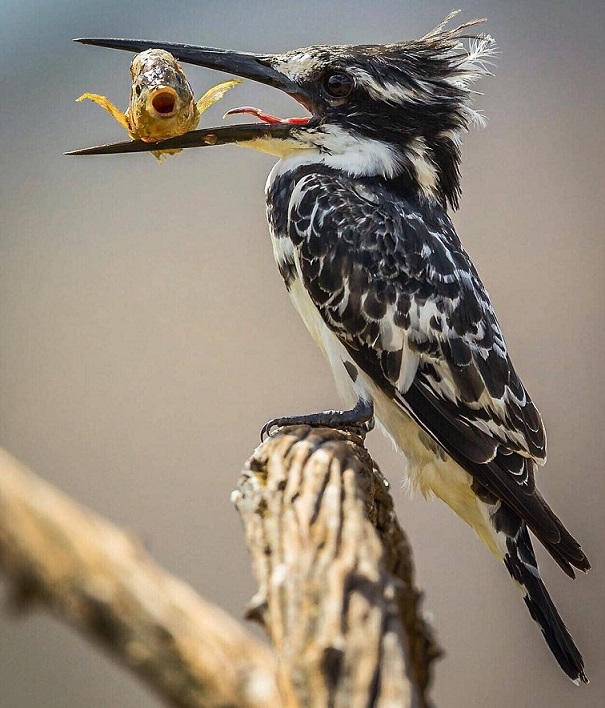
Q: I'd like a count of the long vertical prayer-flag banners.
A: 0